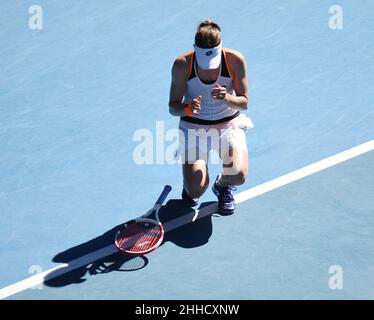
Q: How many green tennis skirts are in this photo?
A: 0